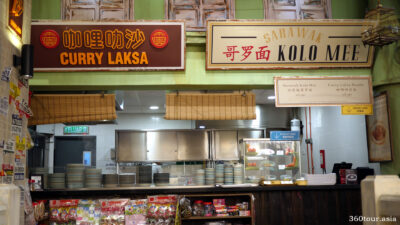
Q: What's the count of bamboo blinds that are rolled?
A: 2